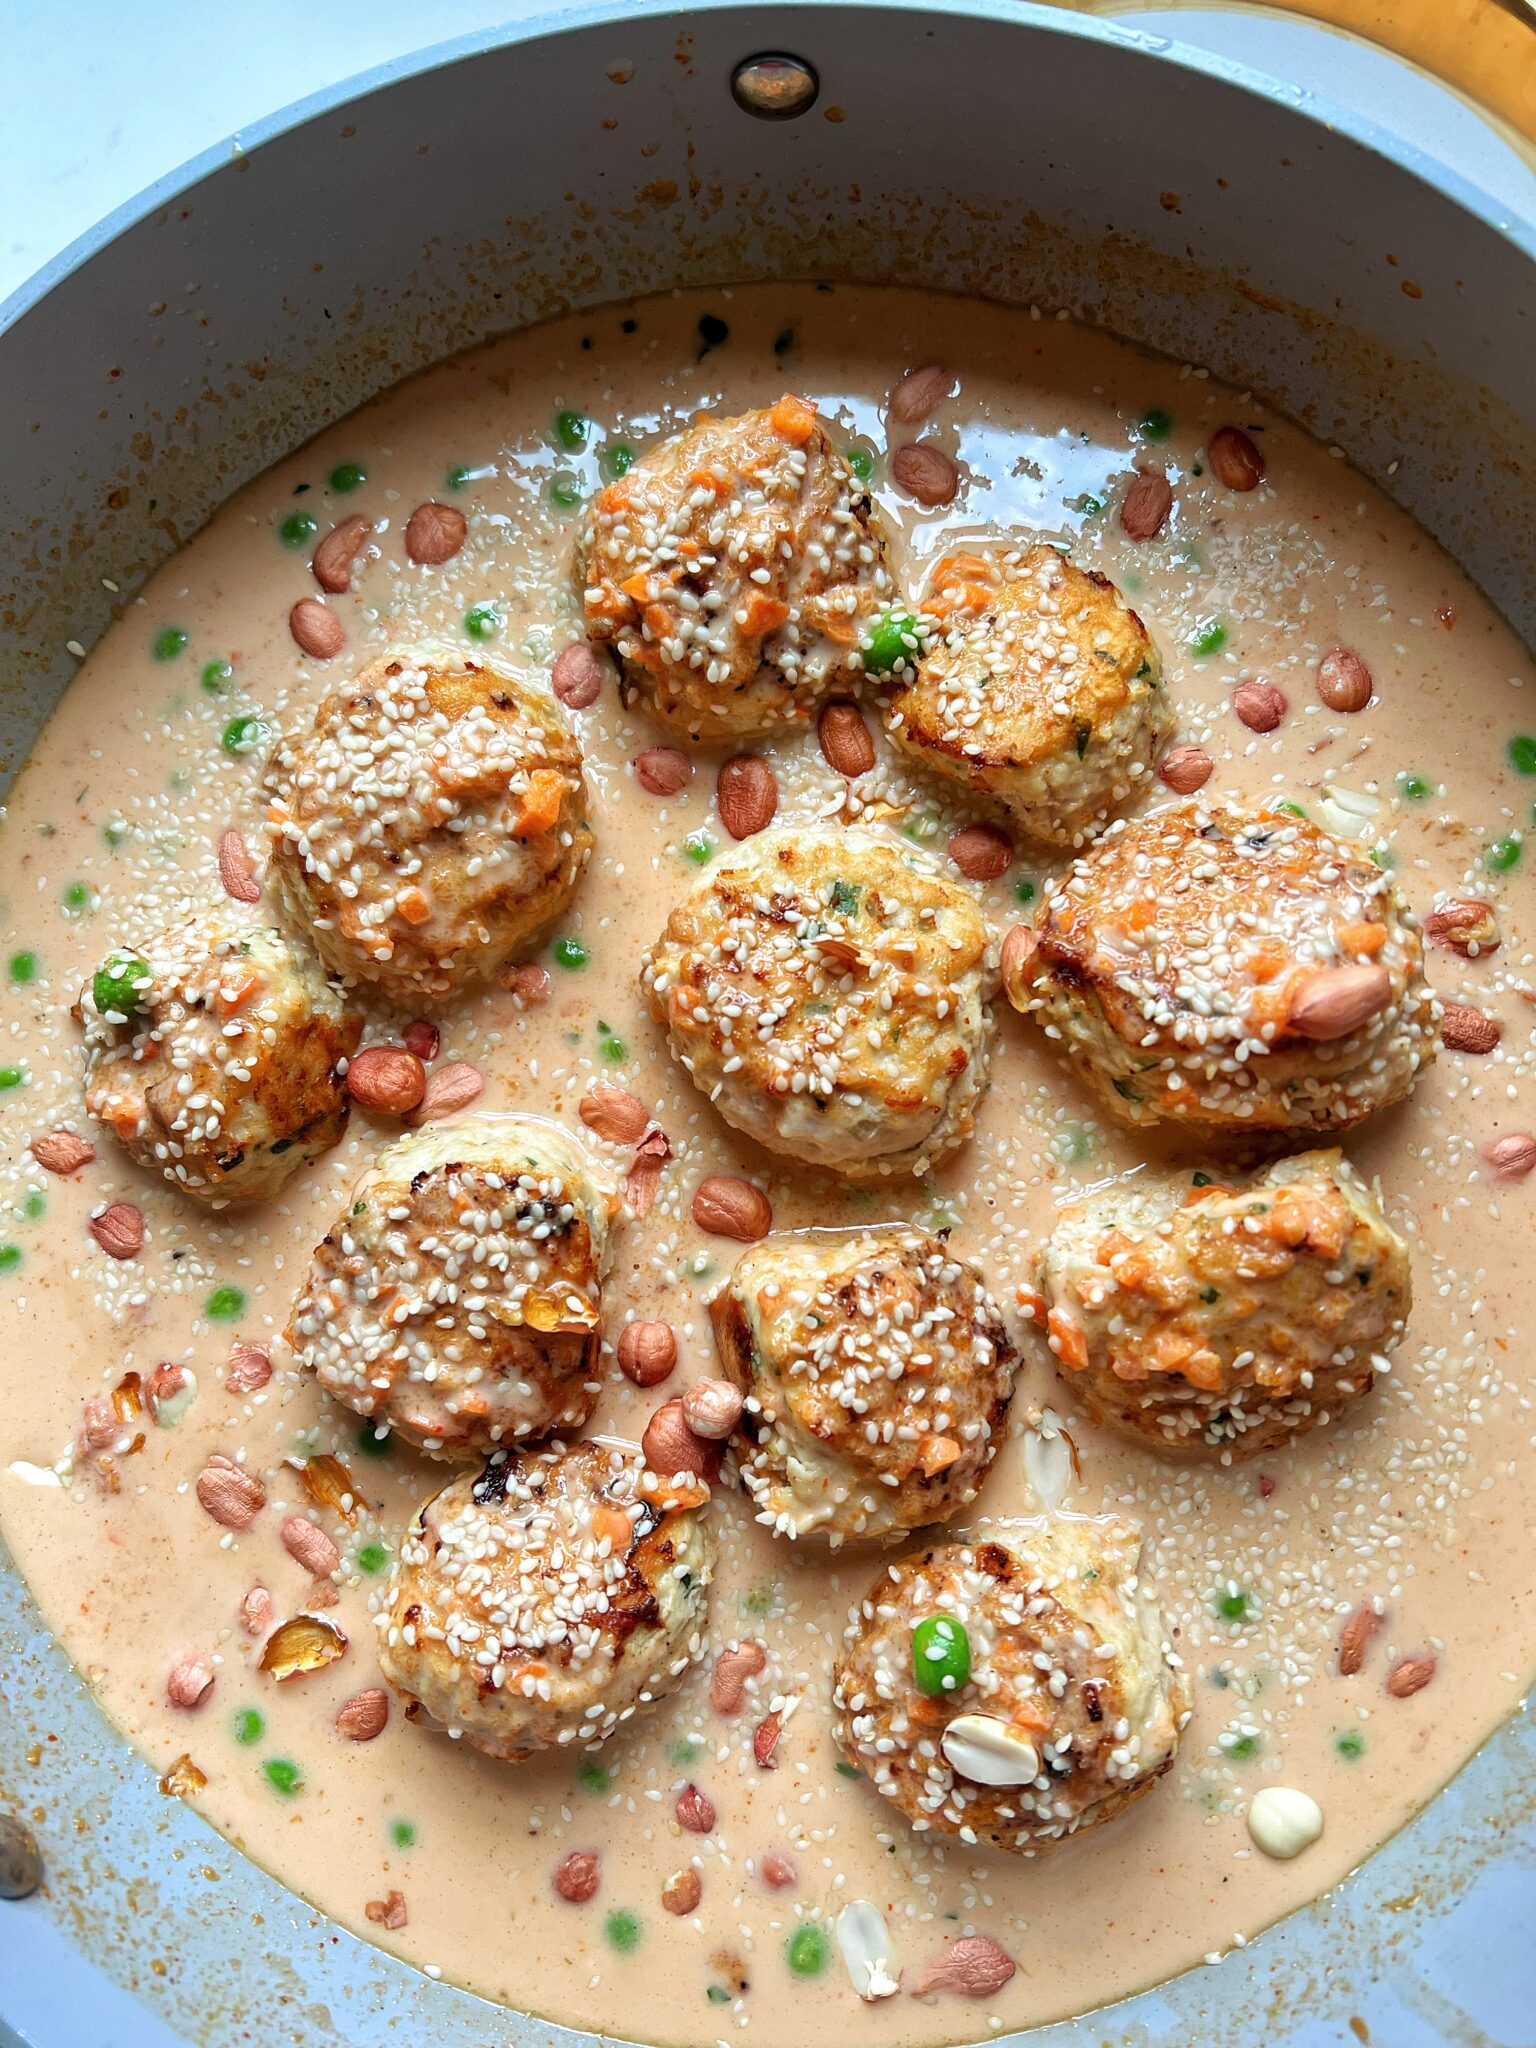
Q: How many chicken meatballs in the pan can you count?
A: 11